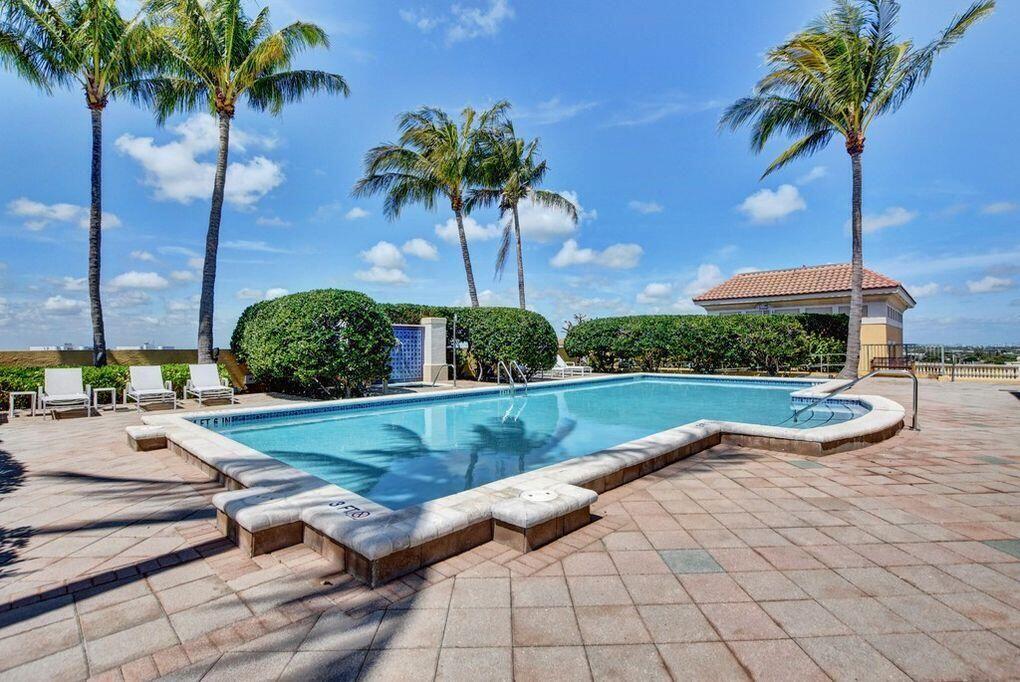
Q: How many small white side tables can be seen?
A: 2